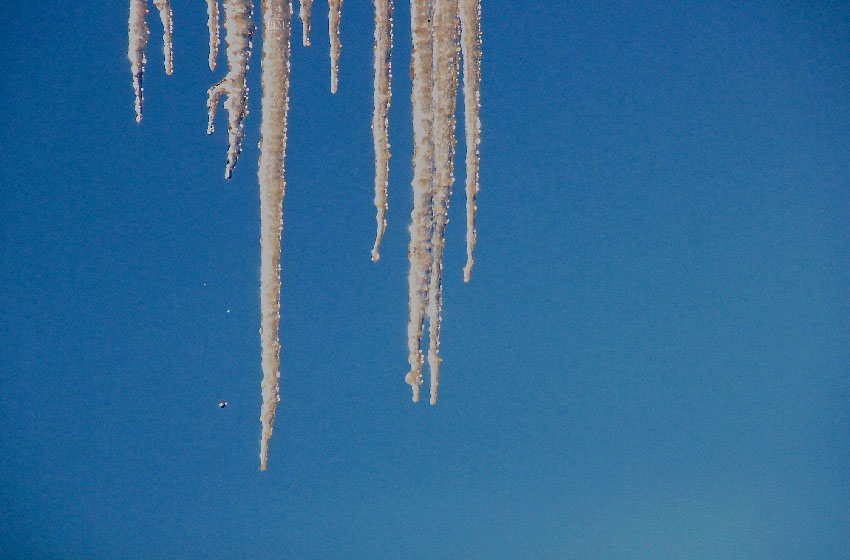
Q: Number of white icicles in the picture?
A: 11